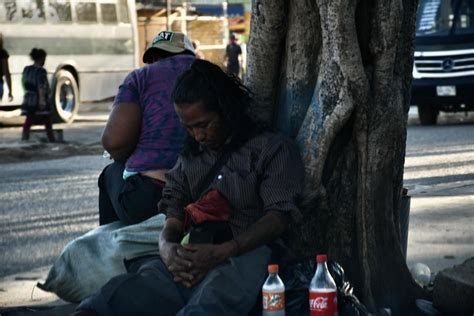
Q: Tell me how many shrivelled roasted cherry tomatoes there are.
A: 0